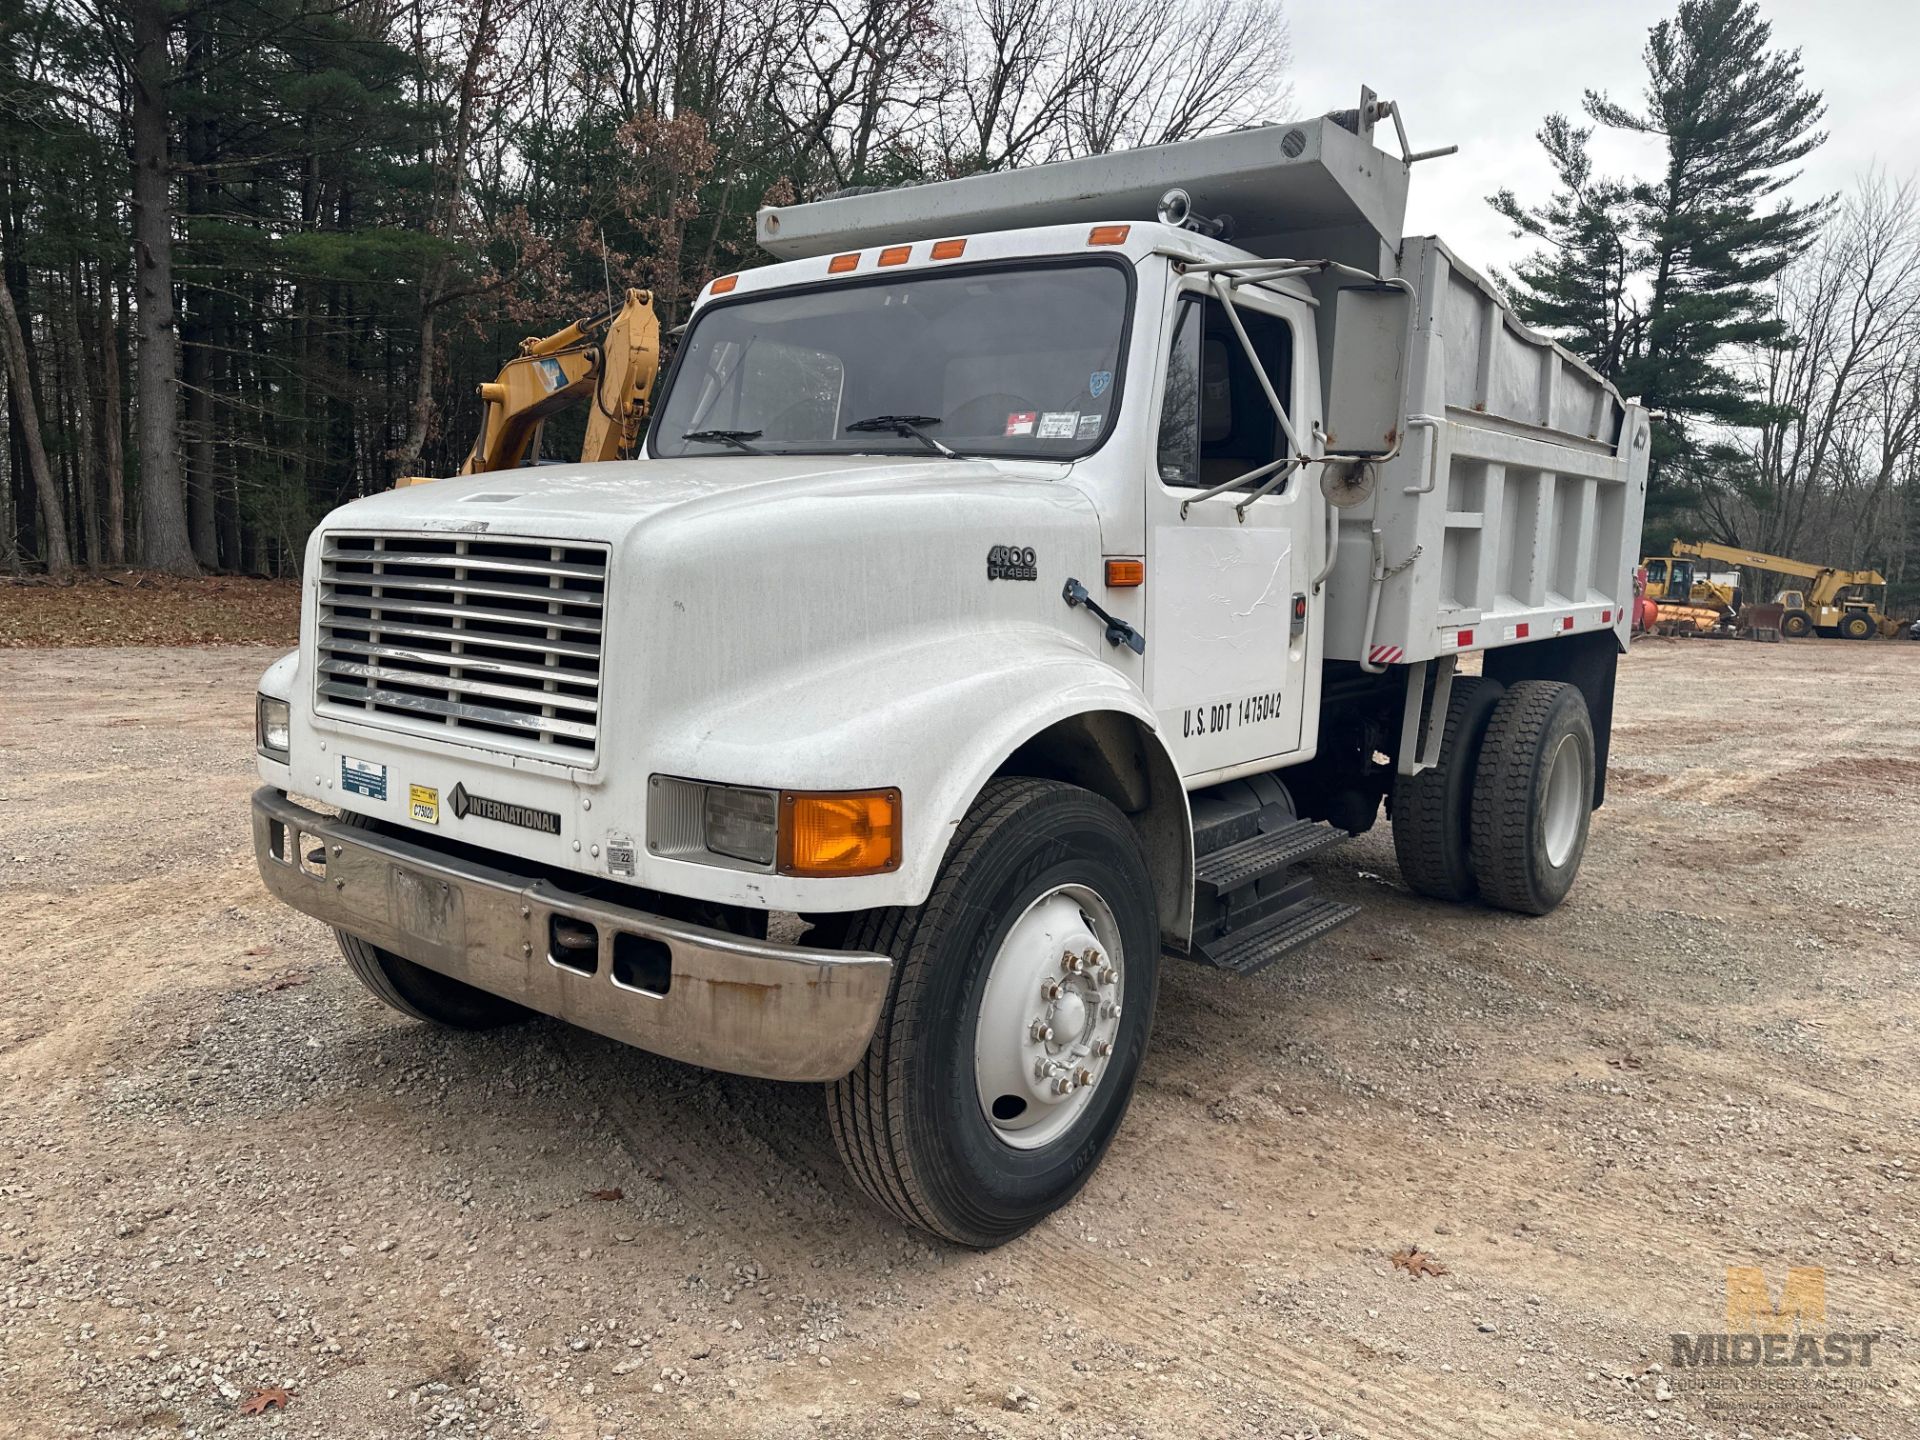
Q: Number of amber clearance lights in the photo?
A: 5